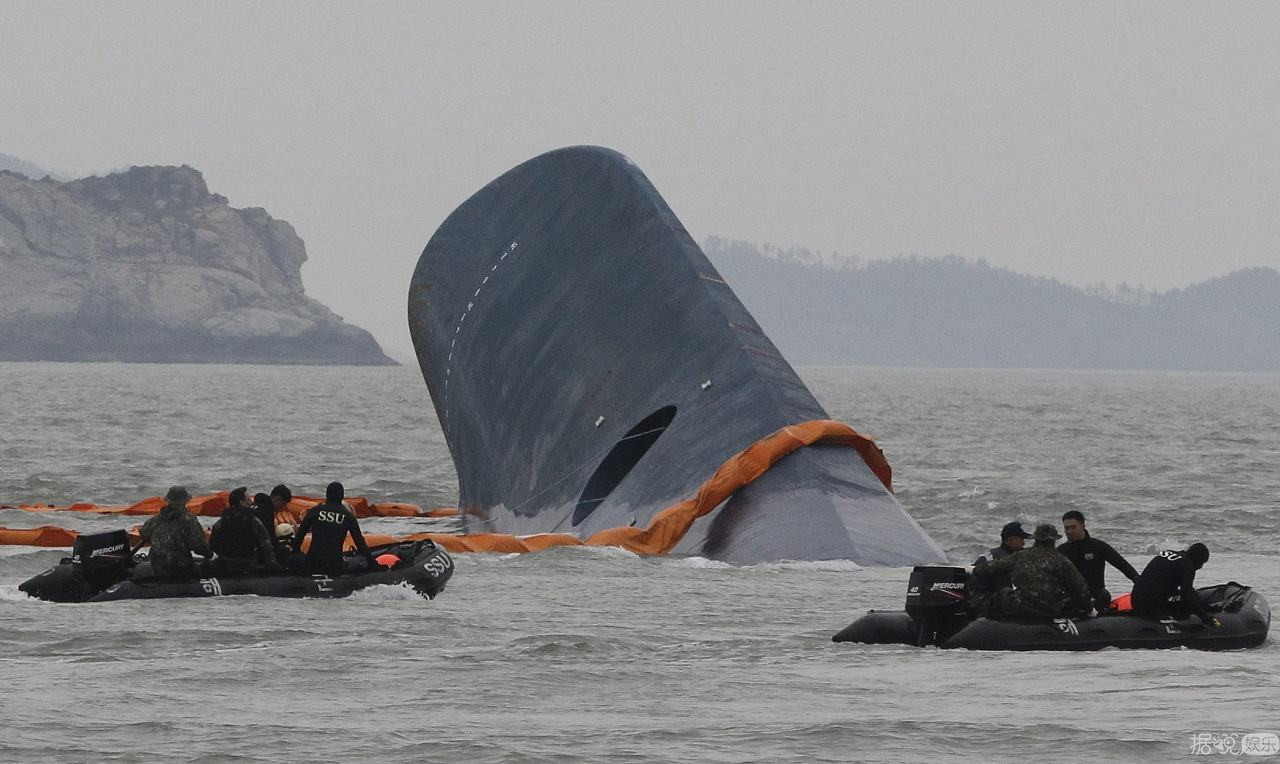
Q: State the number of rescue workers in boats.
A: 9